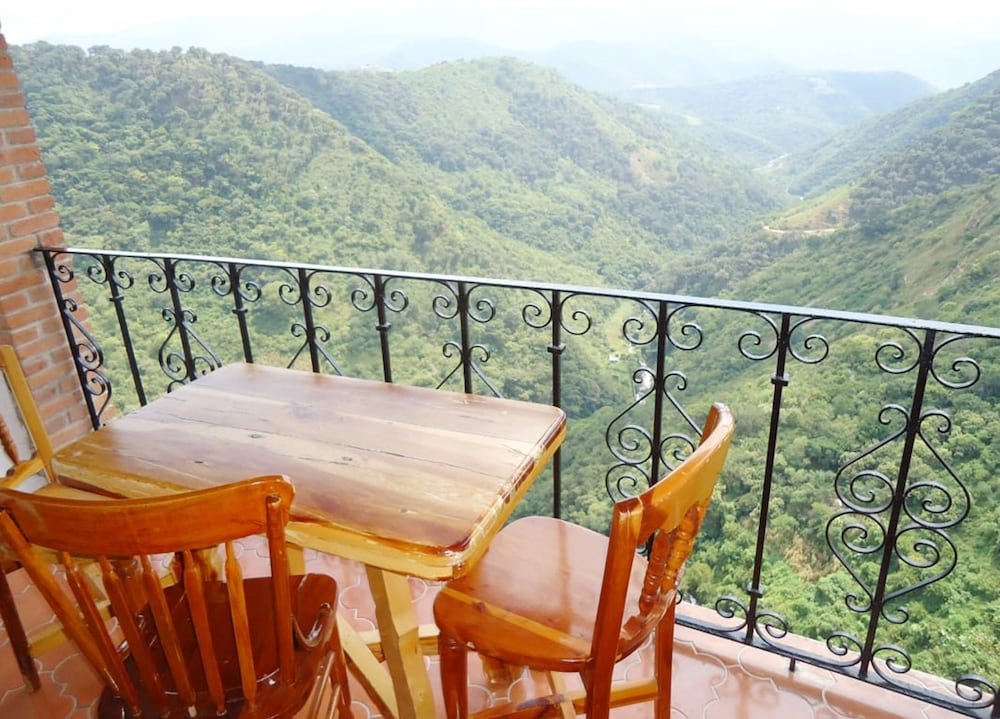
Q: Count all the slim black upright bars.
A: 11